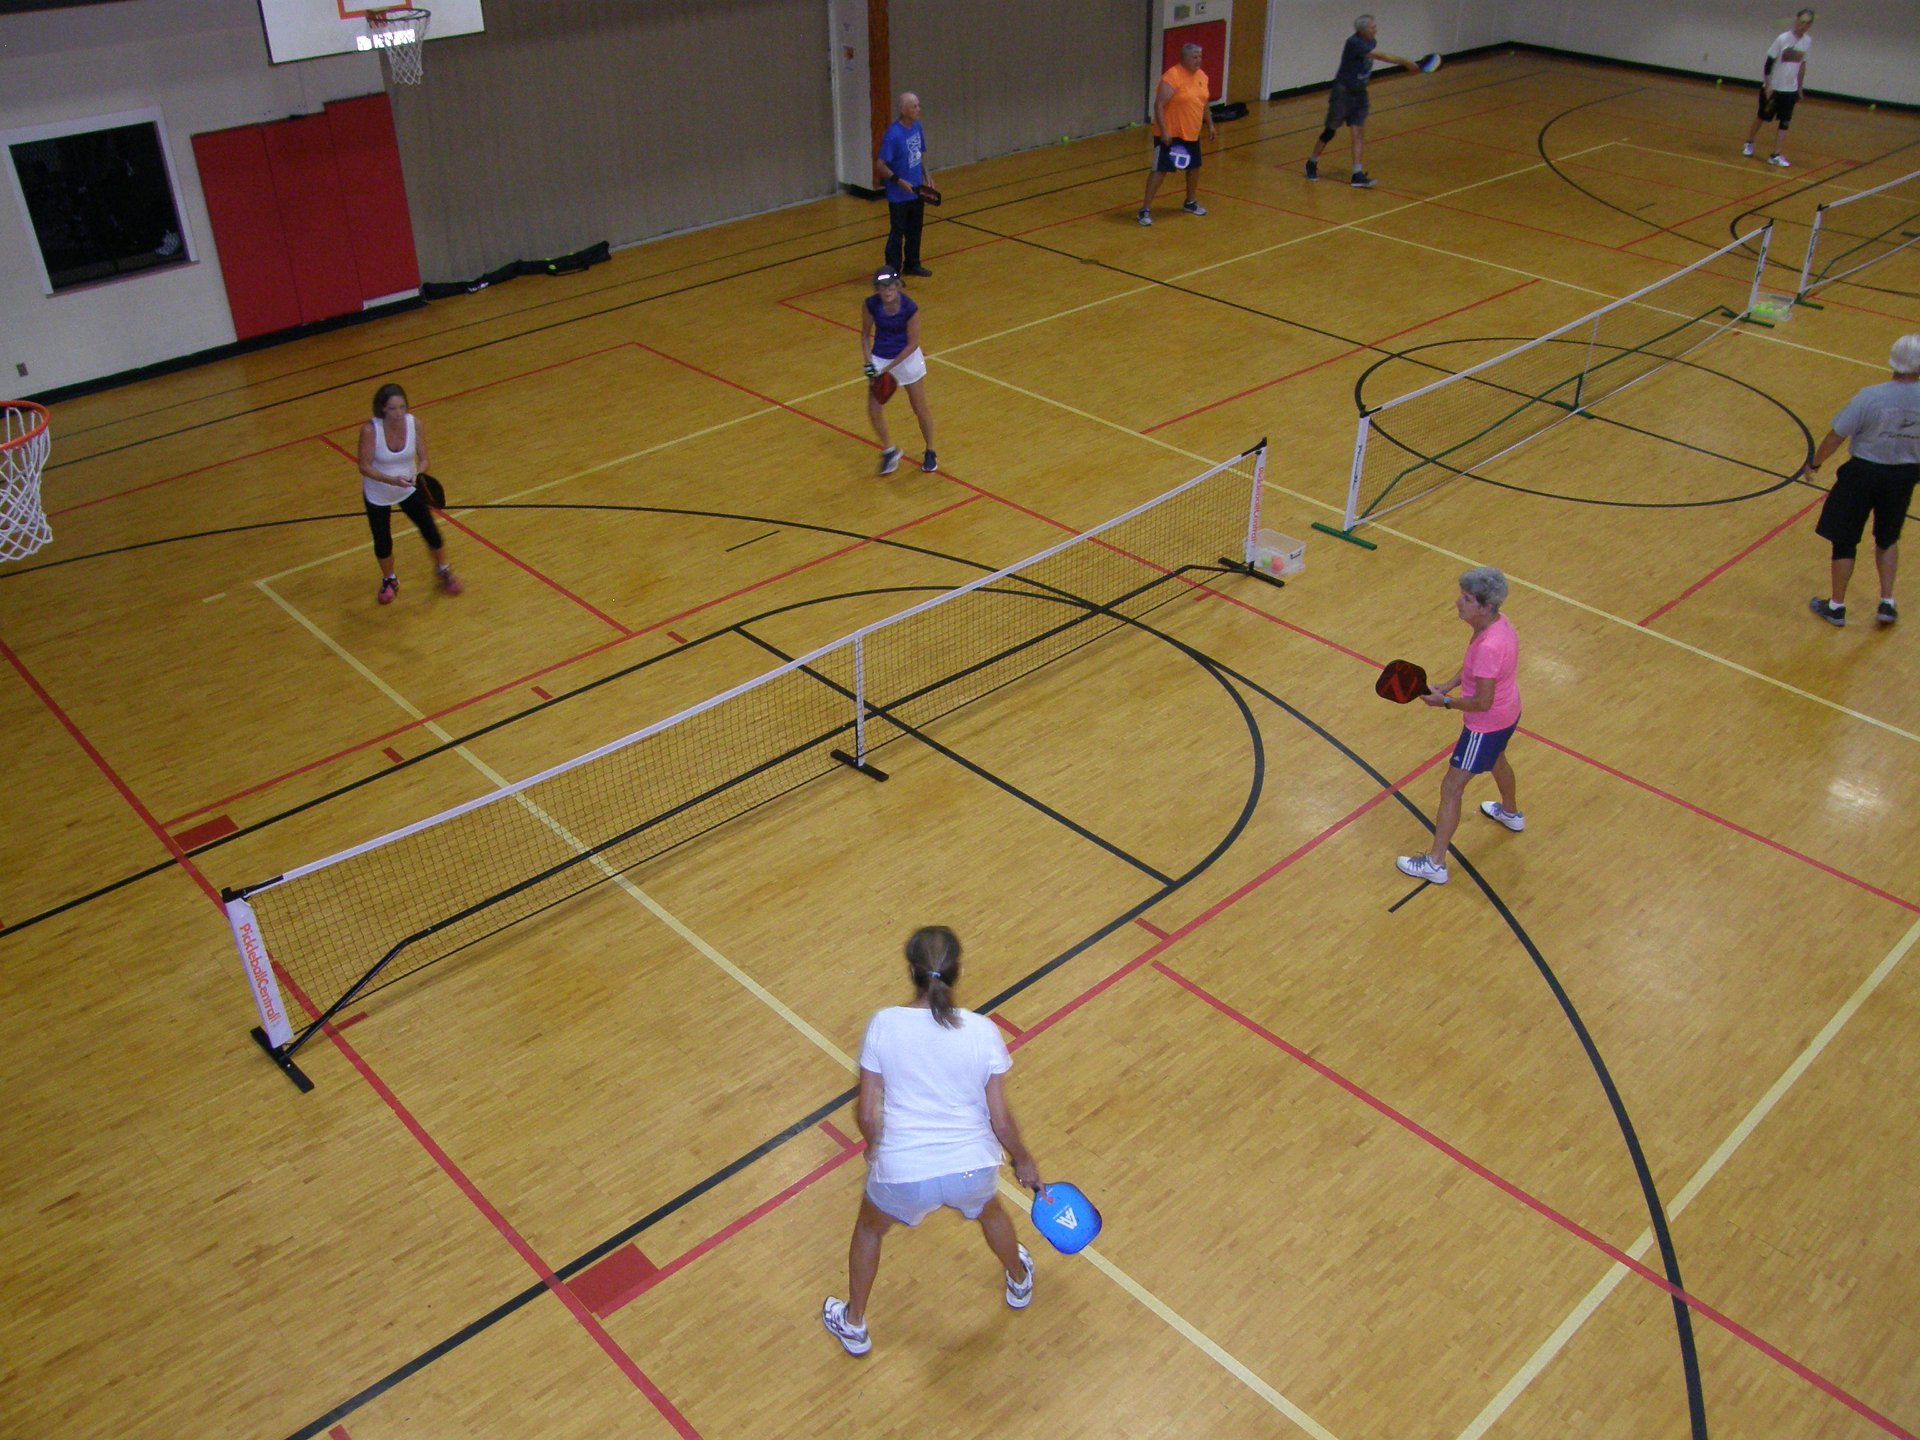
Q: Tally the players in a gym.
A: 9